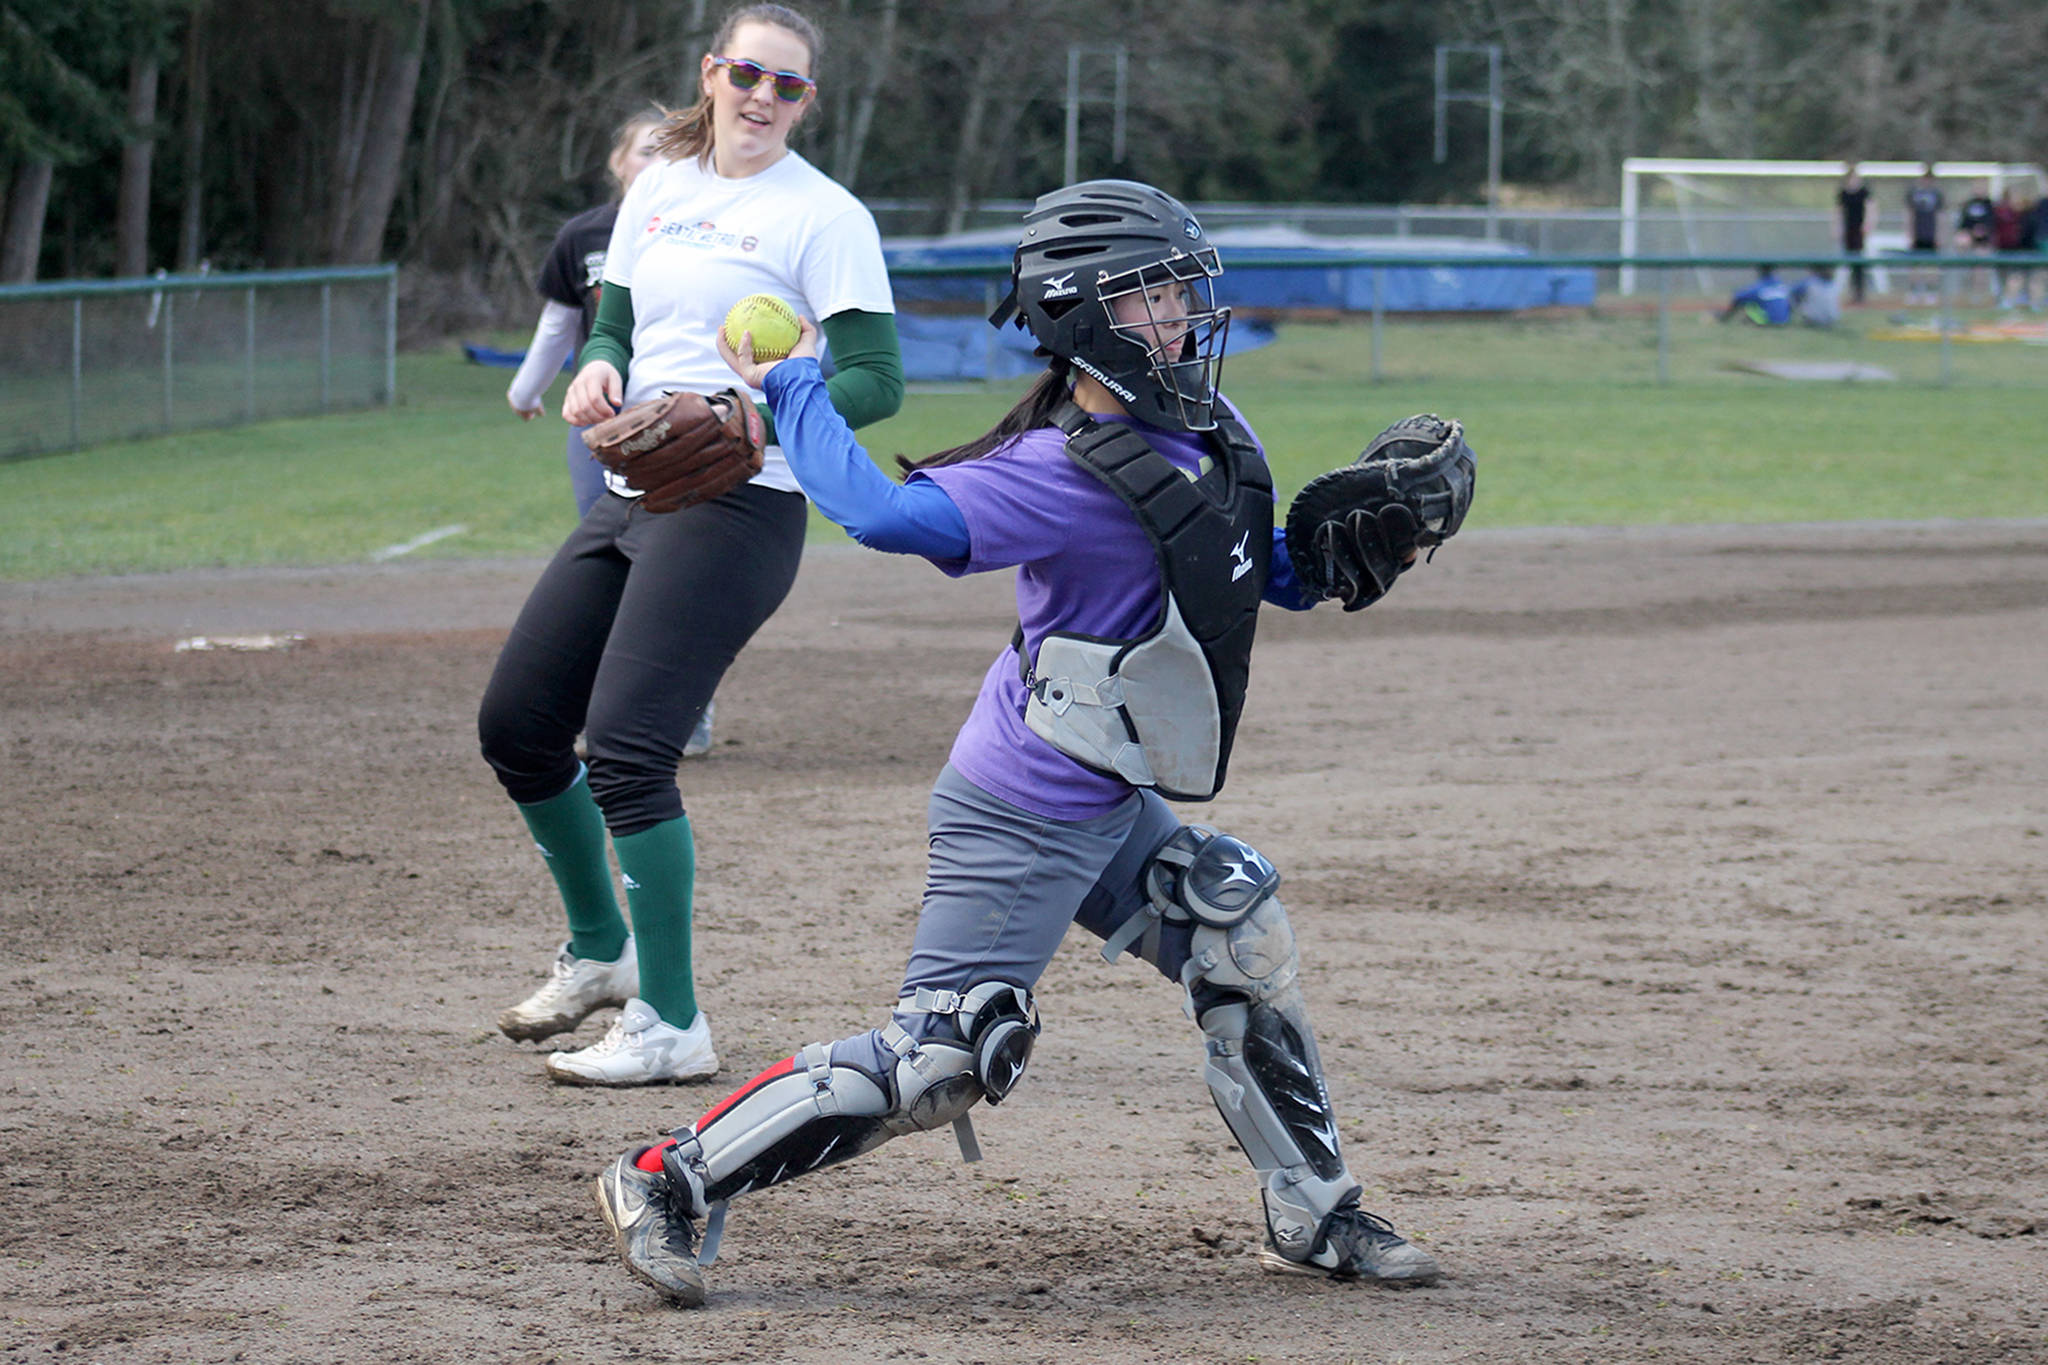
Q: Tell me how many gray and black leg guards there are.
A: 2